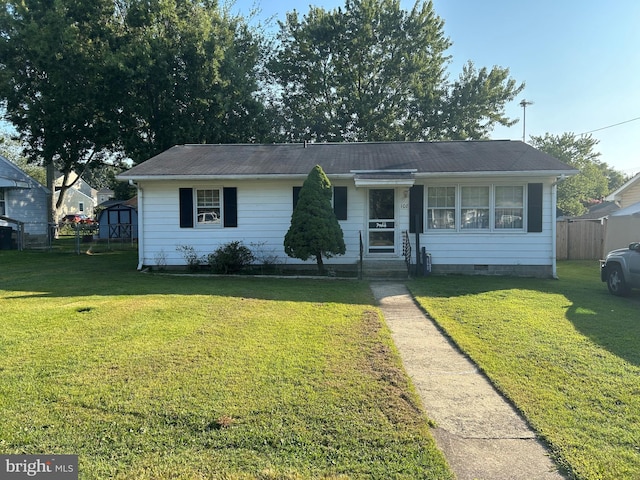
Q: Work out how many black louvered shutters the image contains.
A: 6